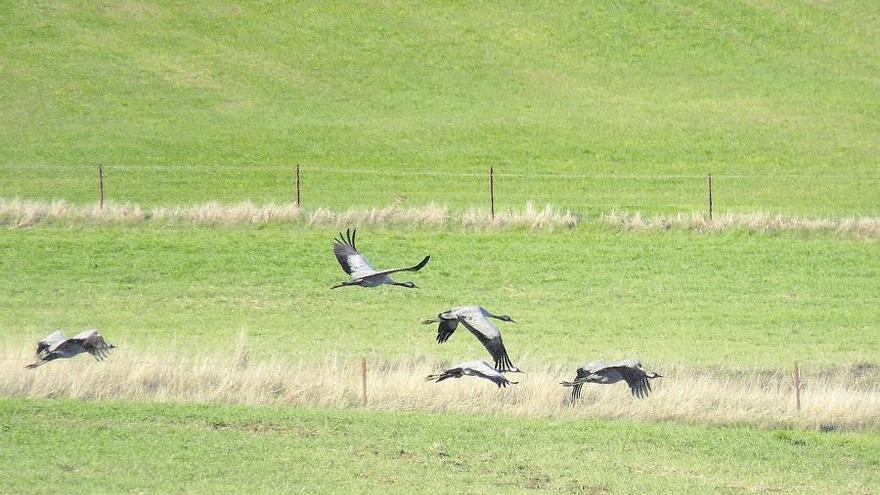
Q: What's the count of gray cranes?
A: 5